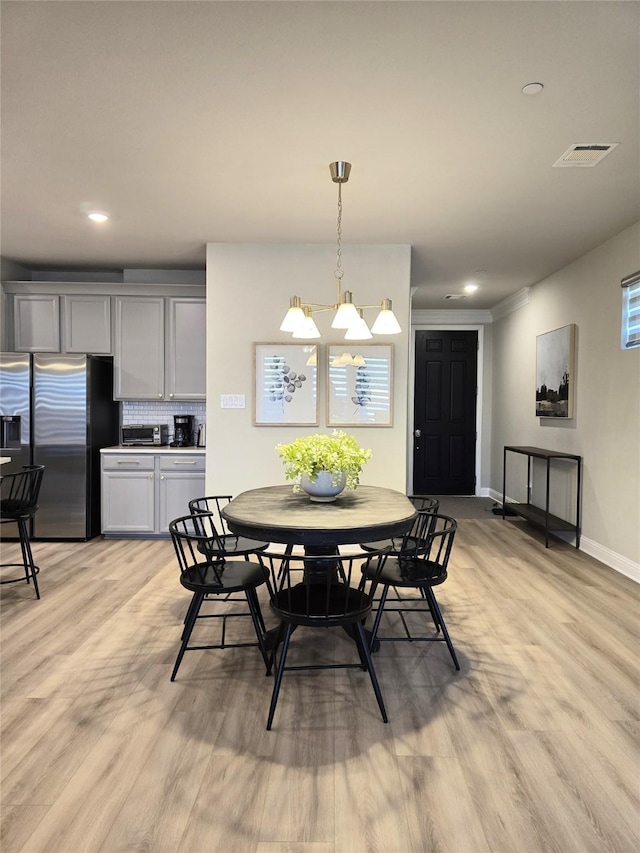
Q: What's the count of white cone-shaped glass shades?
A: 5